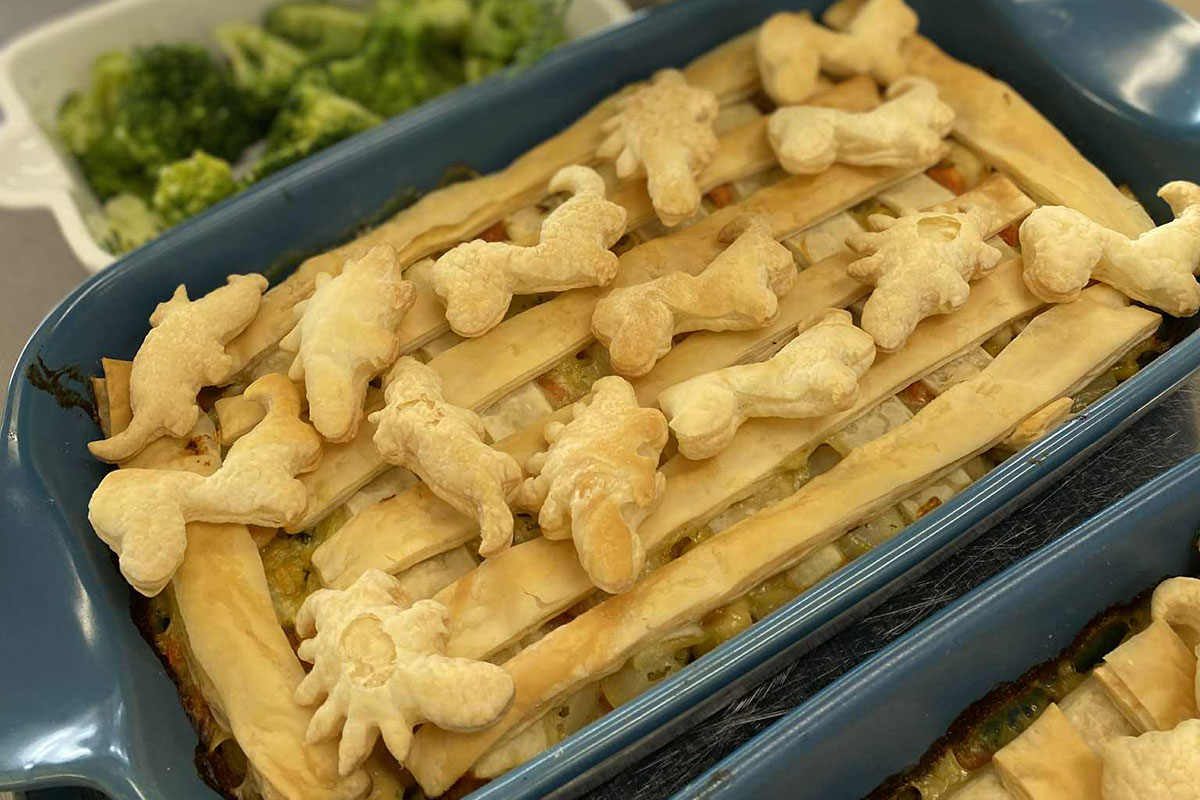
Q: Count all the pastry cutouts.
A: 14